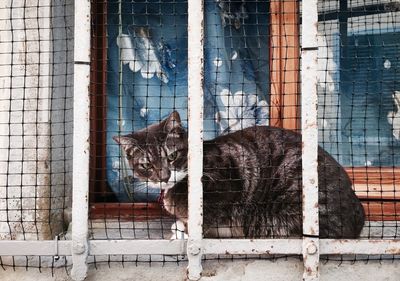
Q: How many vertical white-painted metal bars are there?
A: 3